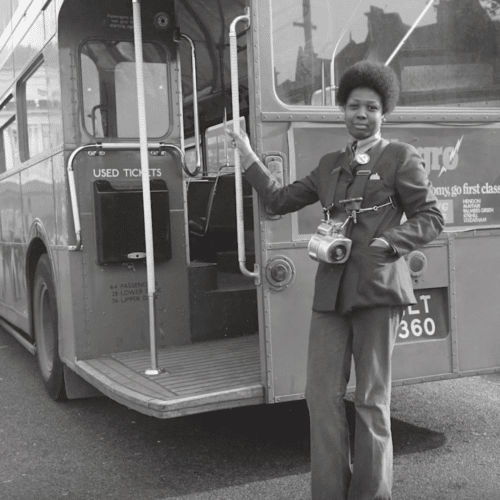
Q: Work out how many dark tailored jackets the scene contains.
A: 1